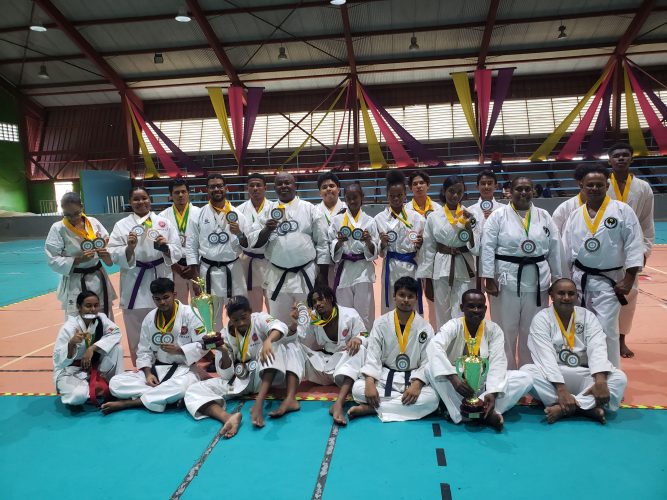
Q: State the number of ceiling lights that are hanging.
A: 8